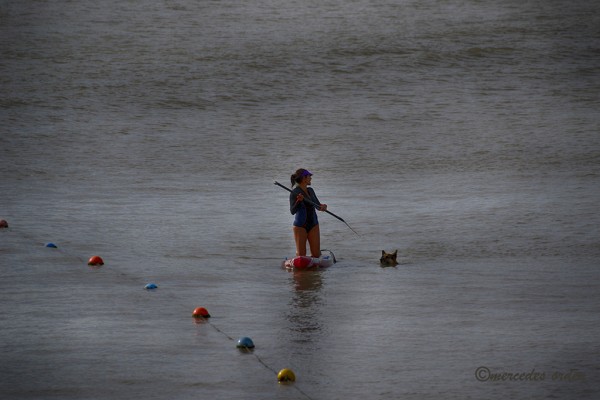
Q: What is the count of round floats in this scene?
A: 7